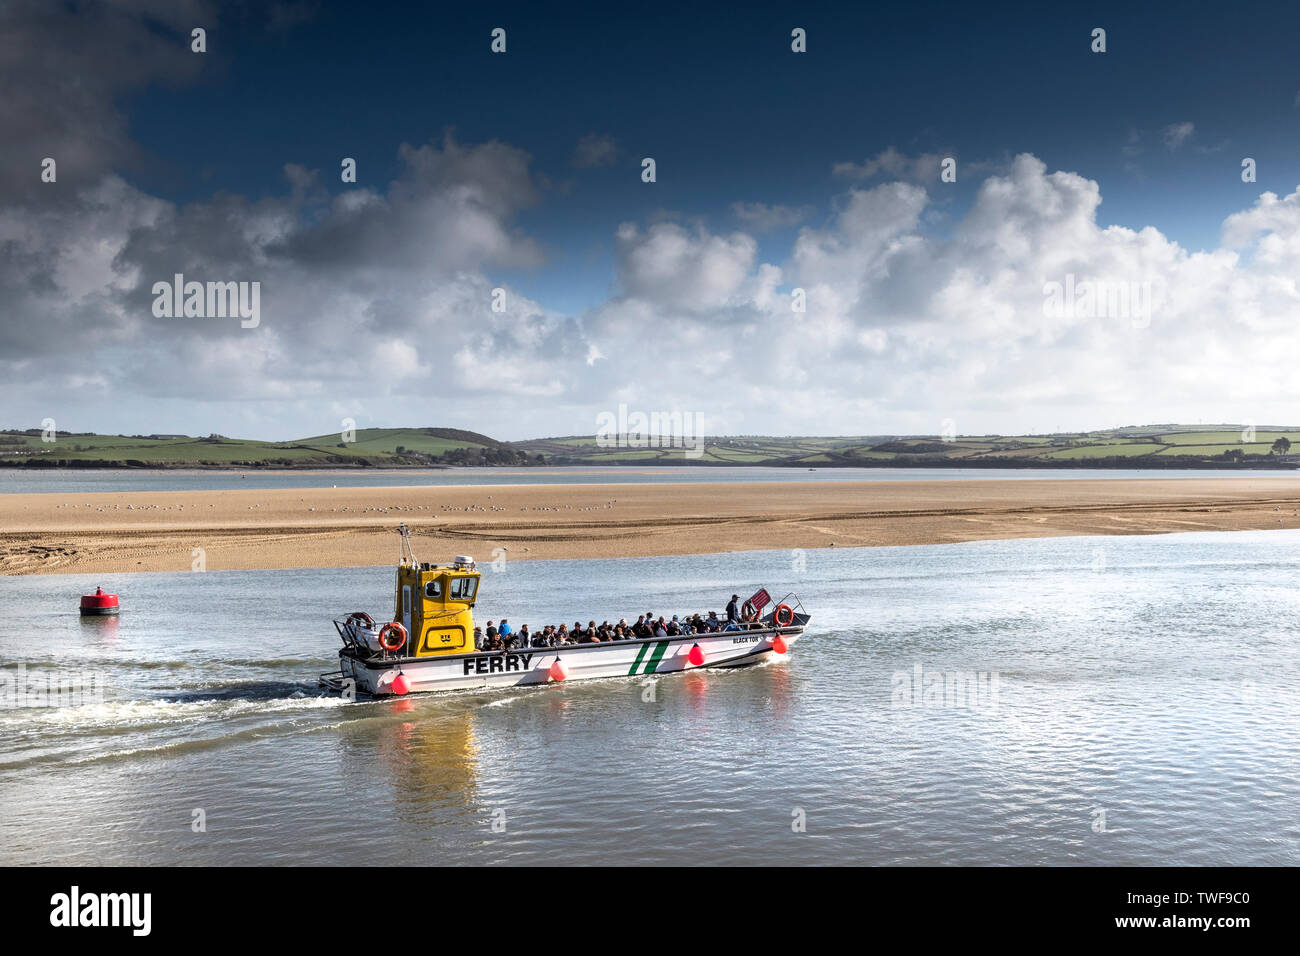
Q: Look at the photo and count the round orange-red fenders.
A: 4